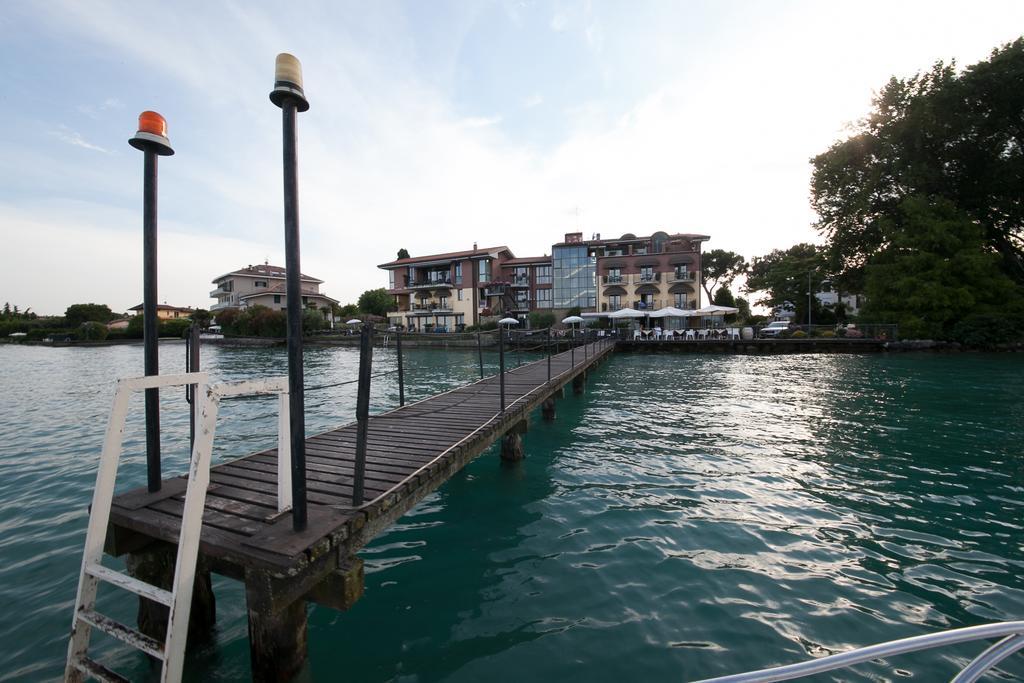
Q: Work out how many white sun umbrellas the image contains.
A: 6